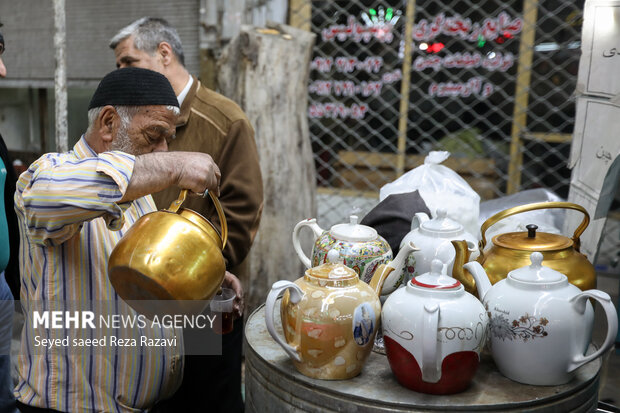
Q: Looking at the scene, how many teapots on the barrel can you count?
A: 6